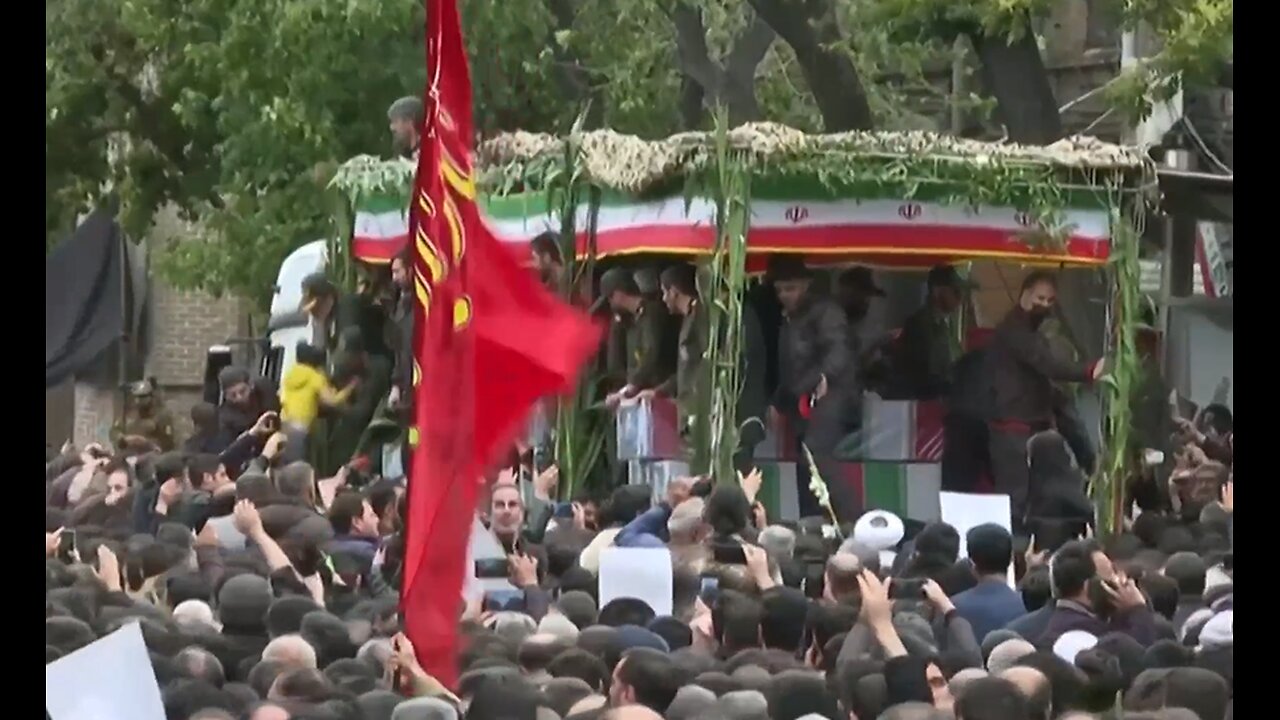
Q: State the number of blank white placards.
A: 3